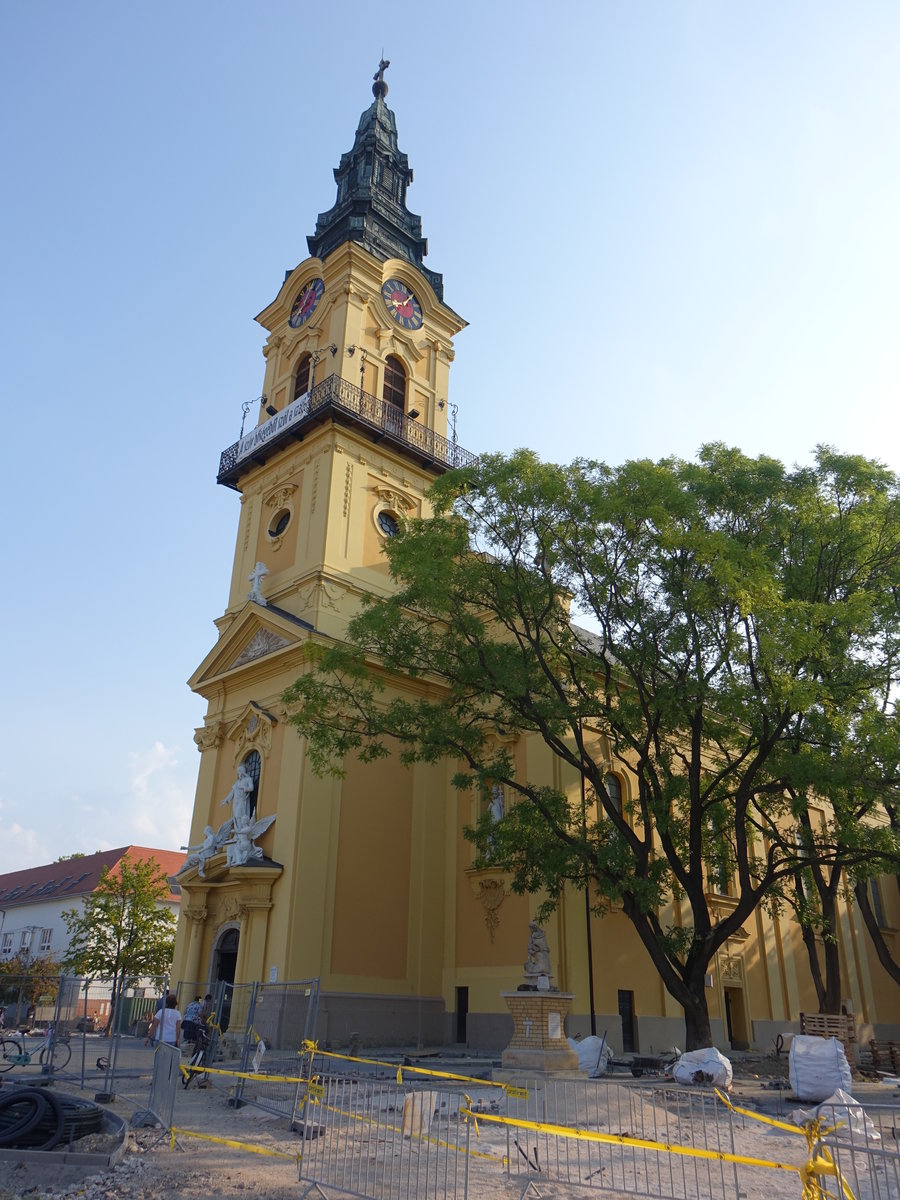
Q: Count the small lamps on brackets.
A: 4